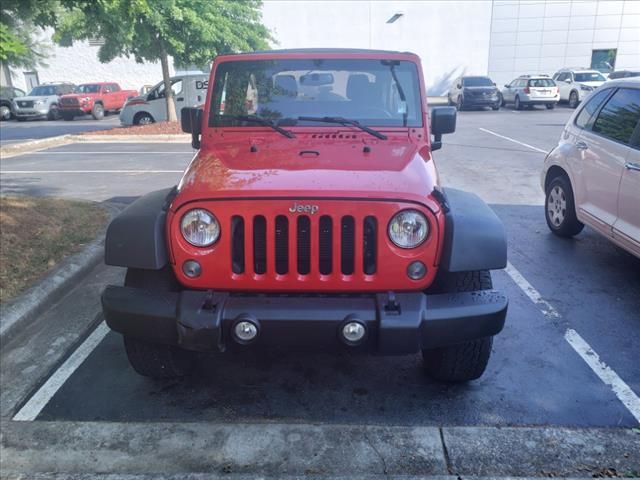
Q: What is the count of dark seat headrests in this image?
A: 2